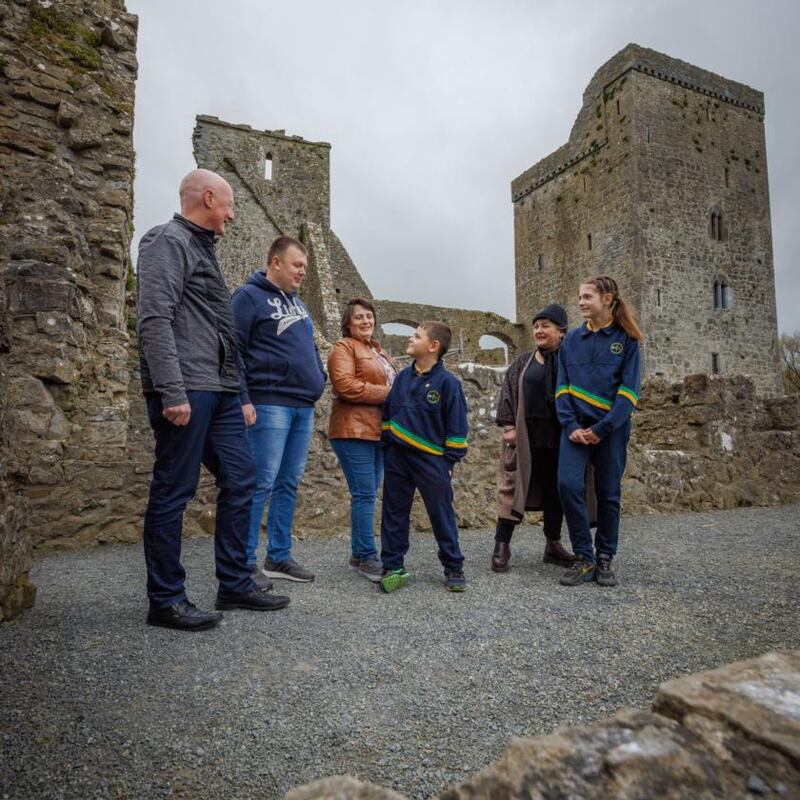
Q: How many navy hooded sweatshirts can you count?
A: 1